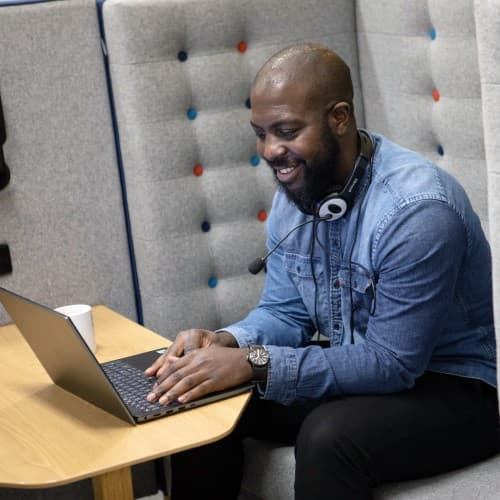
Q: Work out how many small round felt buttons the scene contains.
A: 12